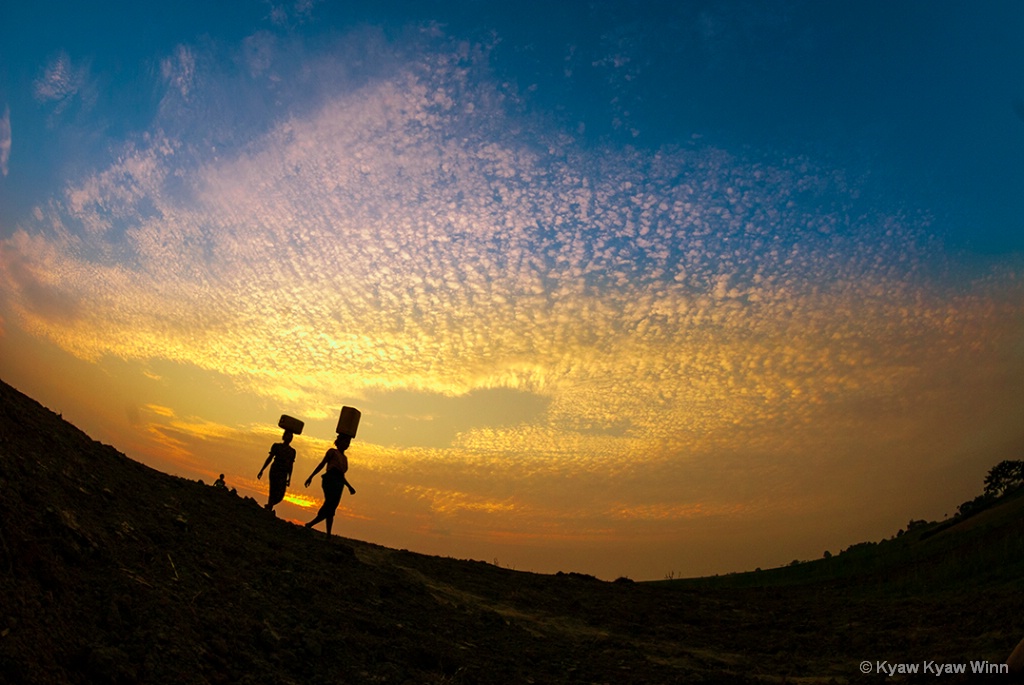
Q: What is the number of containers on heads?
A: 2